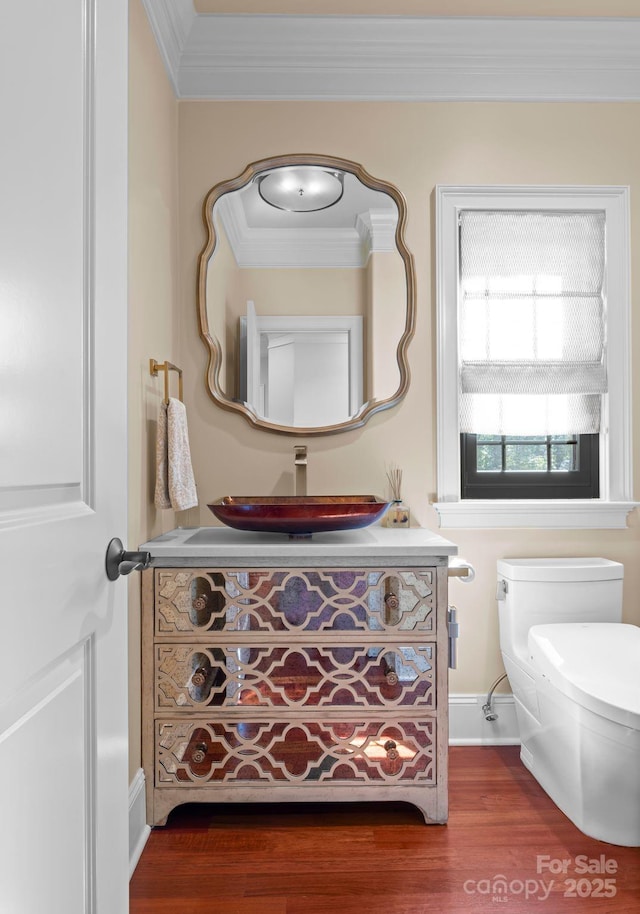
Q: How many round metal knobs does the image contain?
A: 6